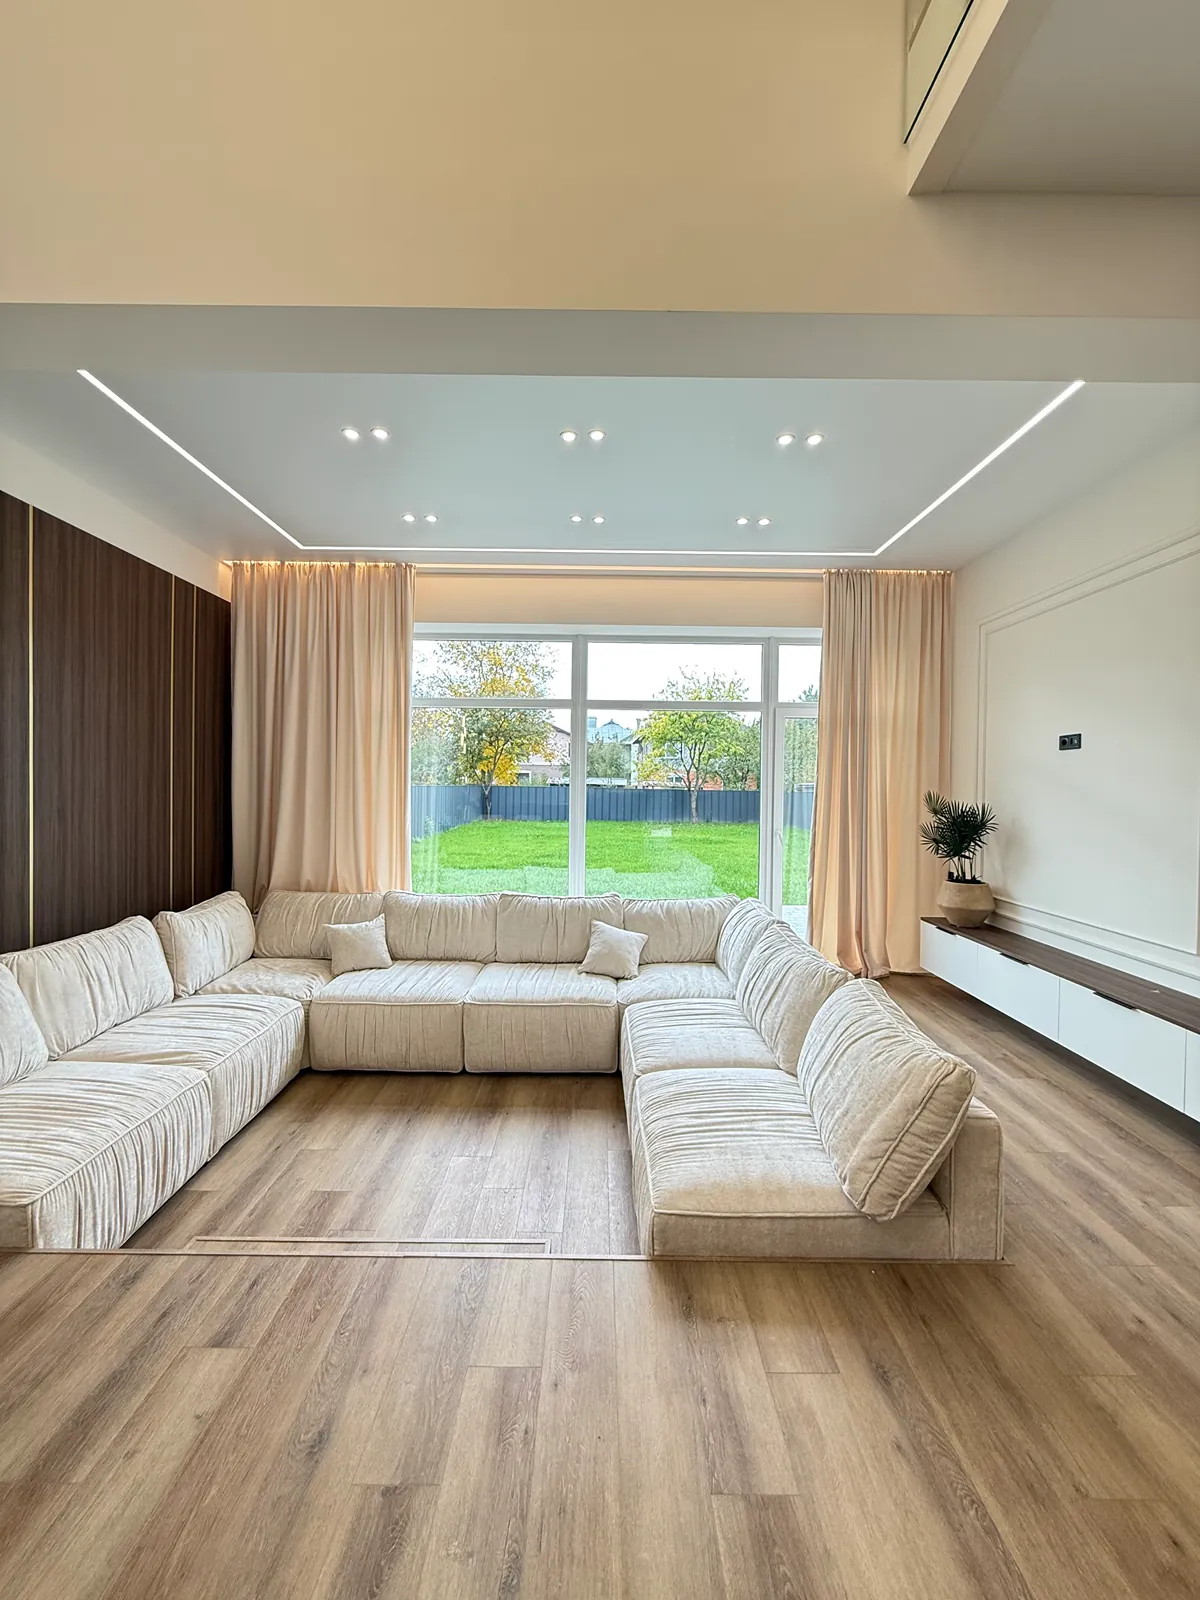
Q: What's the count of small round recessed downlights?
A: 12